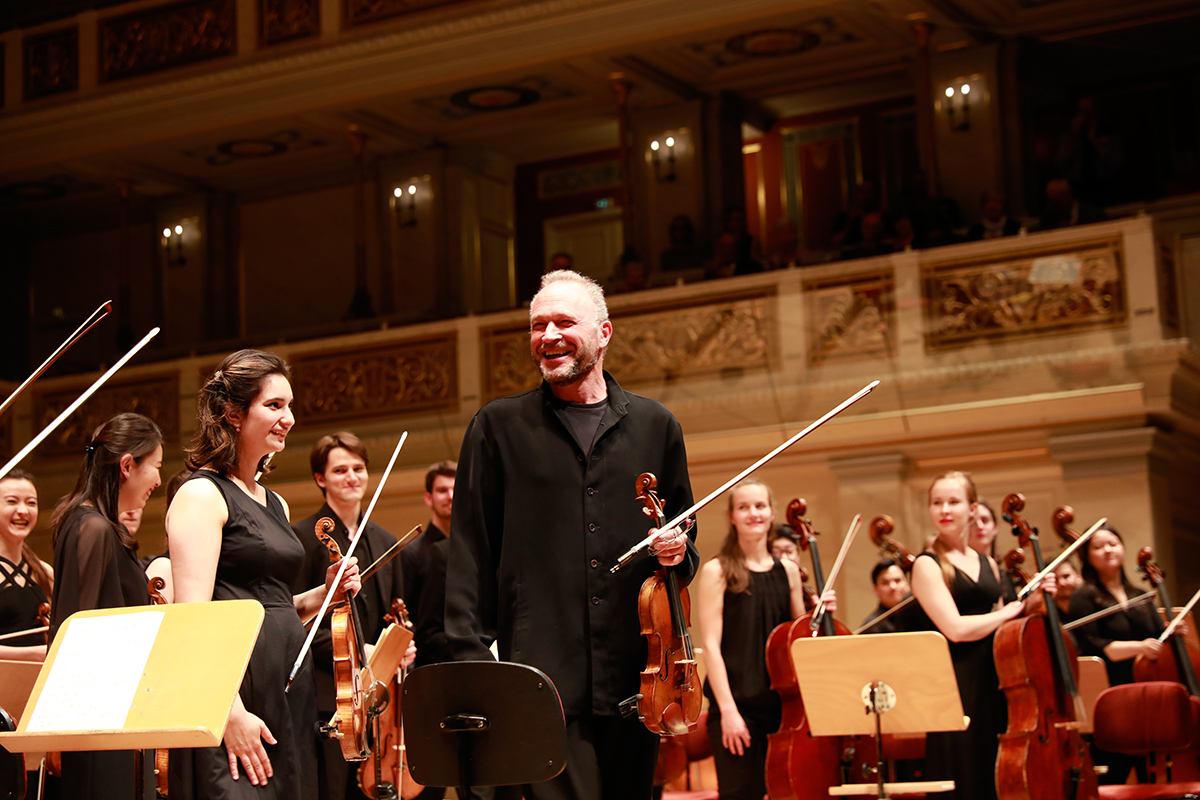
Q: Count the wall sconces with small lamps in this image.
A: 4